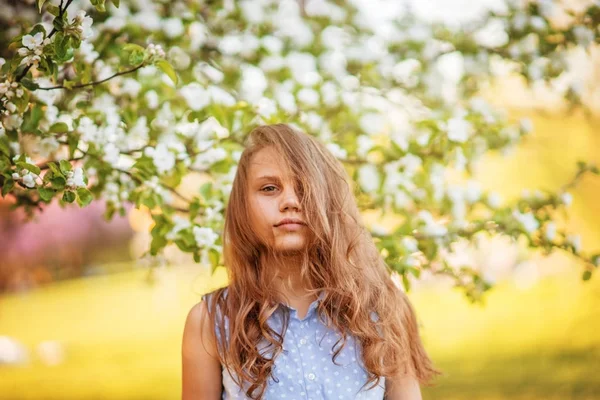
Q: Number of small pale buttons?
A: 2